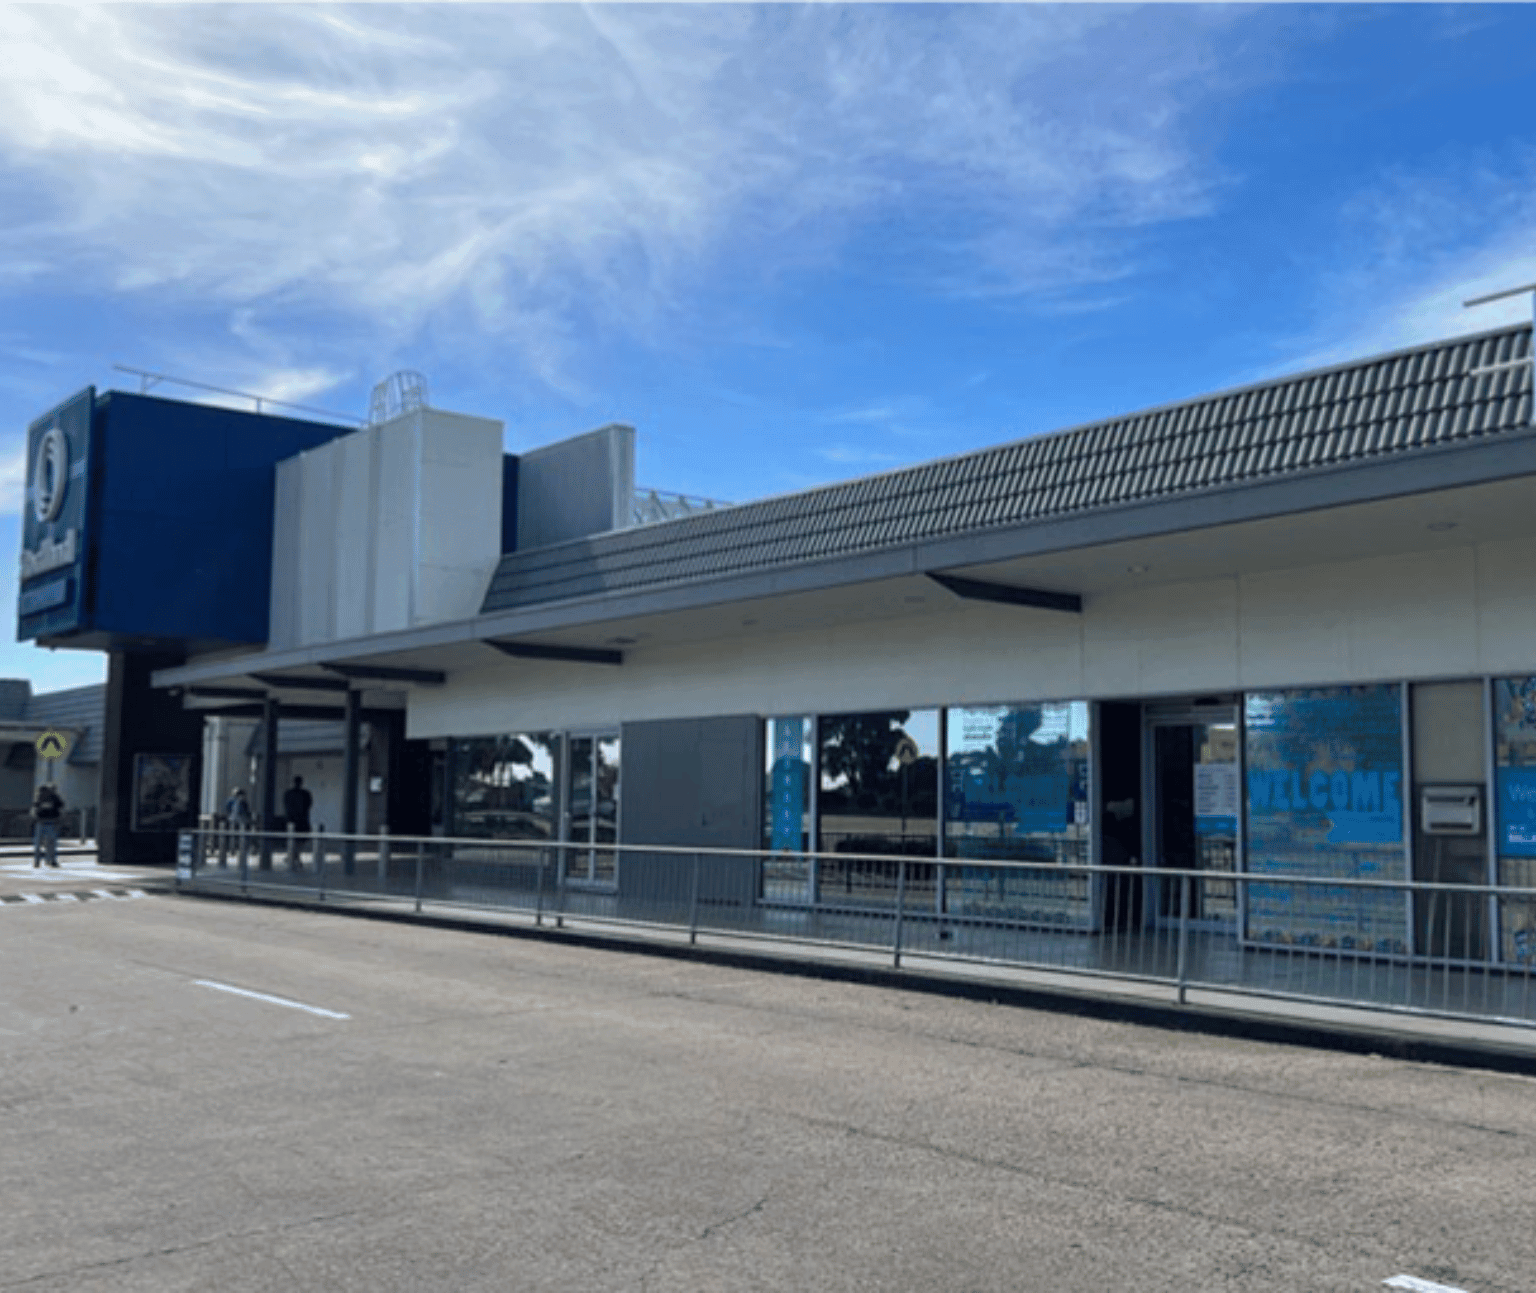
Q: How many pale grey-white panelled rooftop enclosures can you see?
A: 2